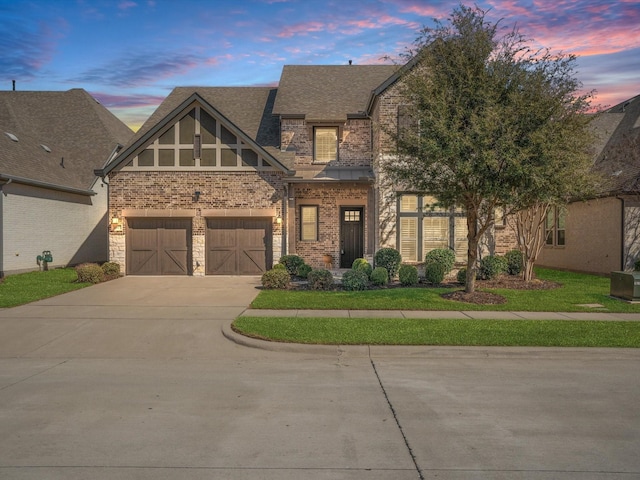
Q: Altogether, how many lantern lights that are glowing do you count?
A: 2